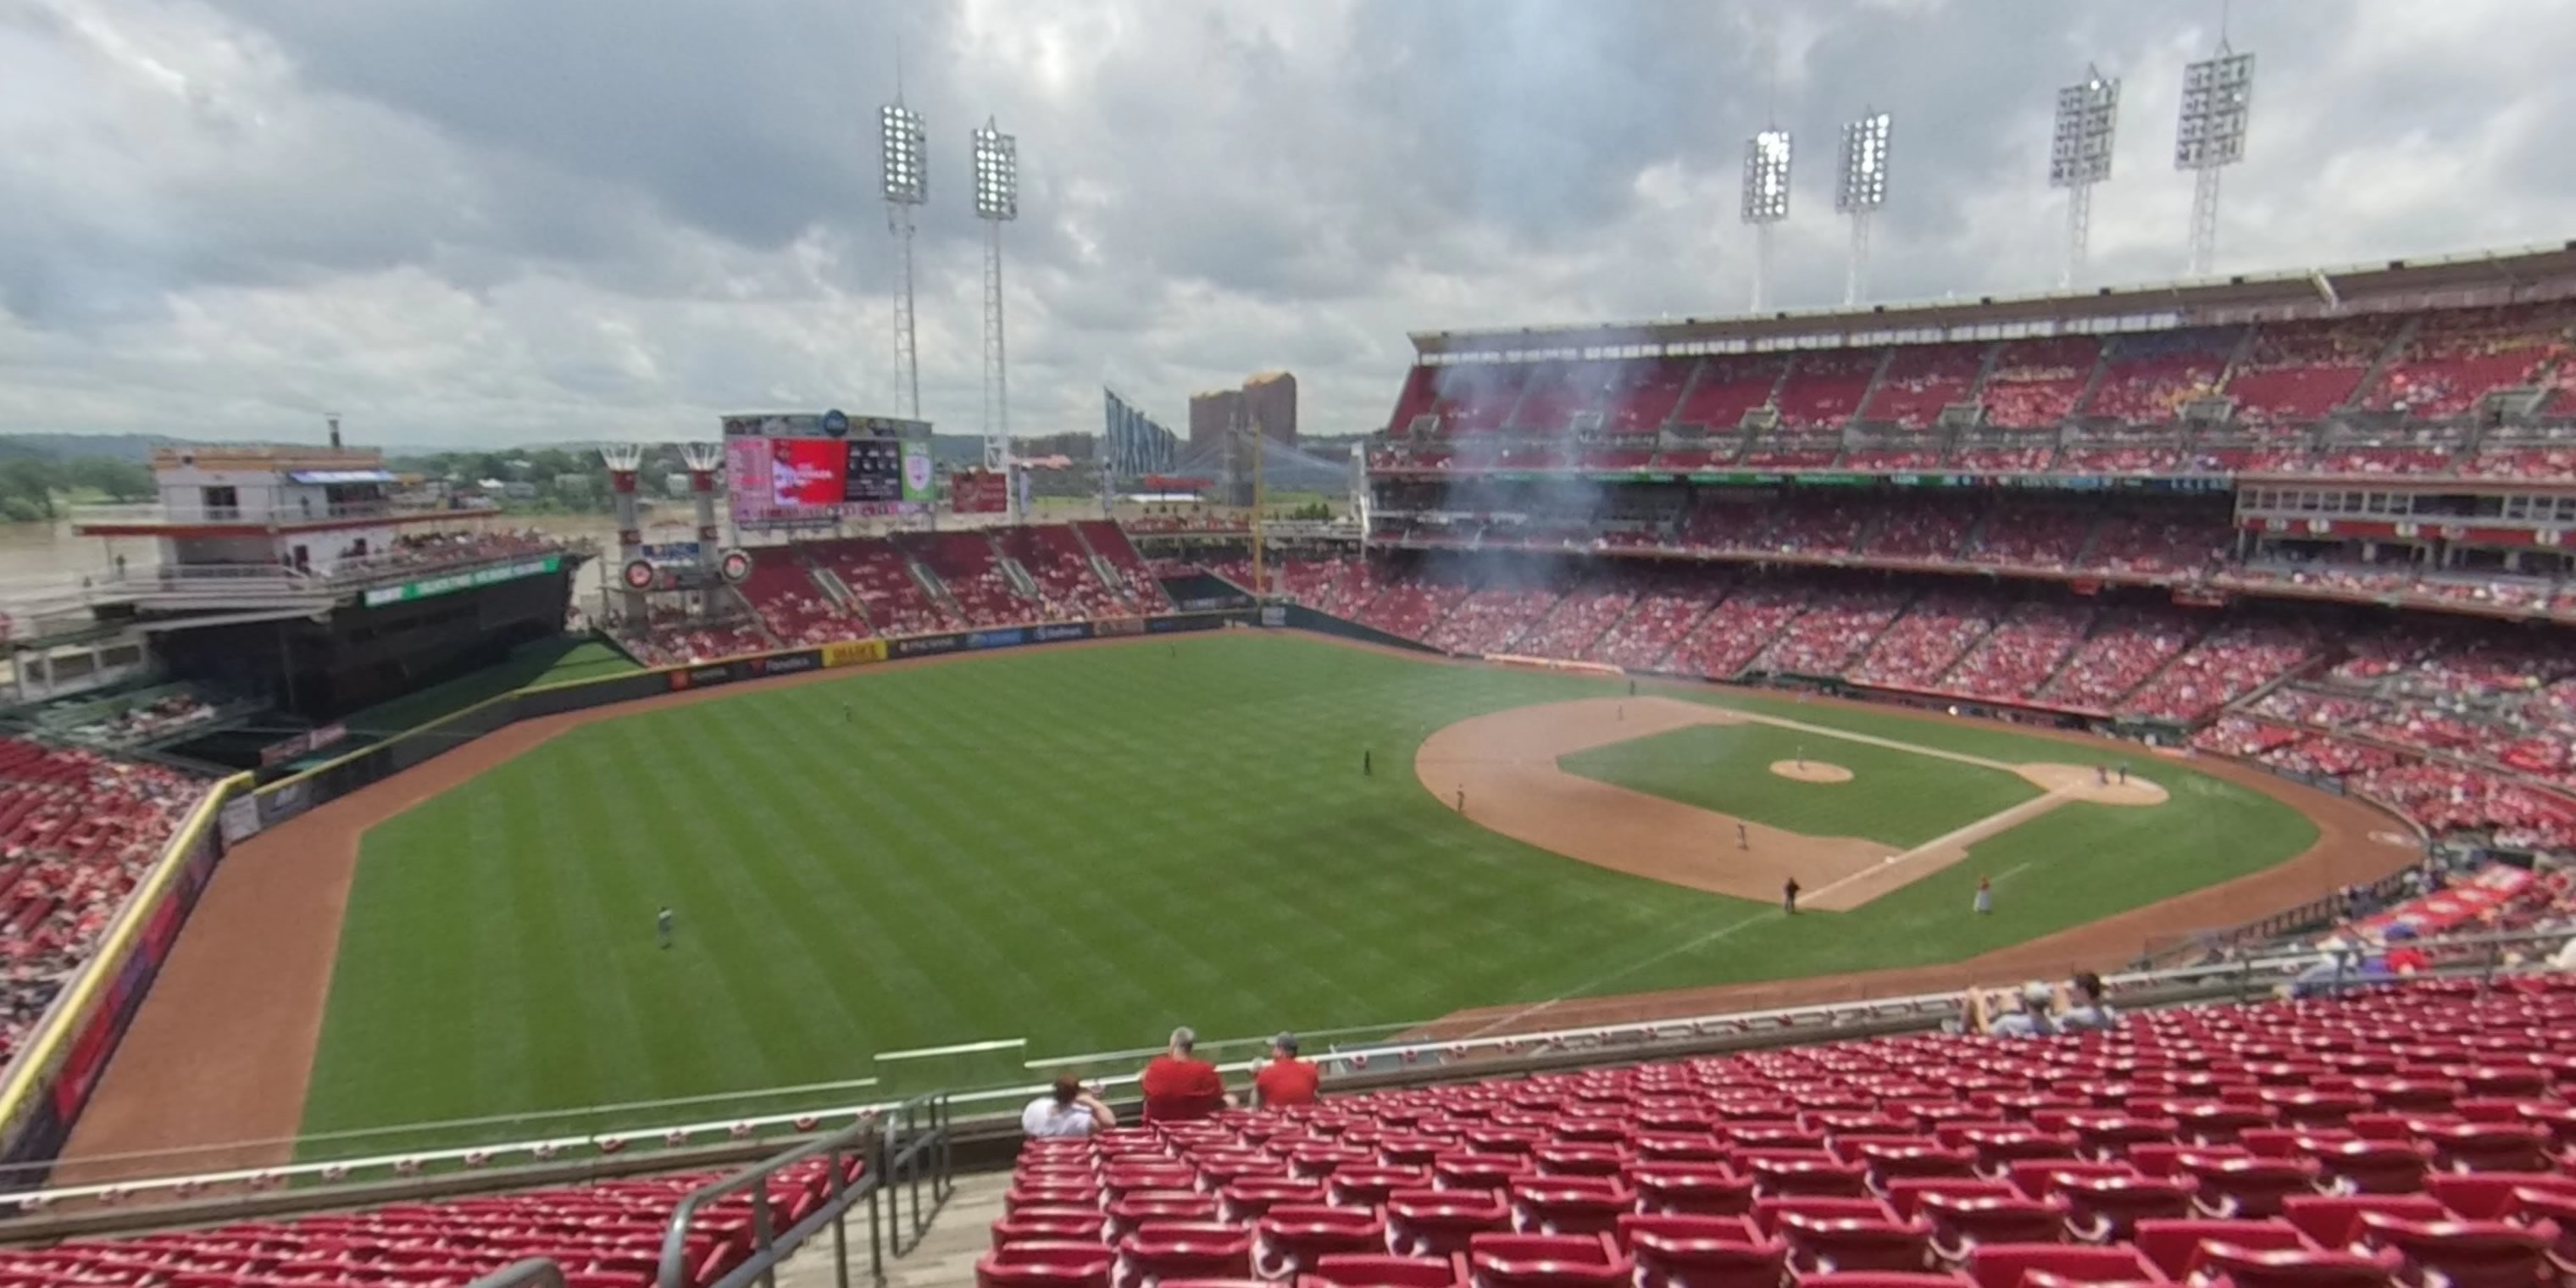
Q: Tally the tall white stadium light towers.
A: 6